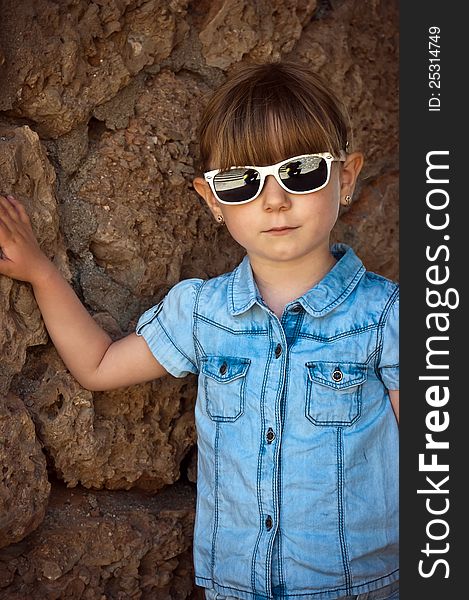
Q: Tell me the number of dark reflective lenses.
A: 2